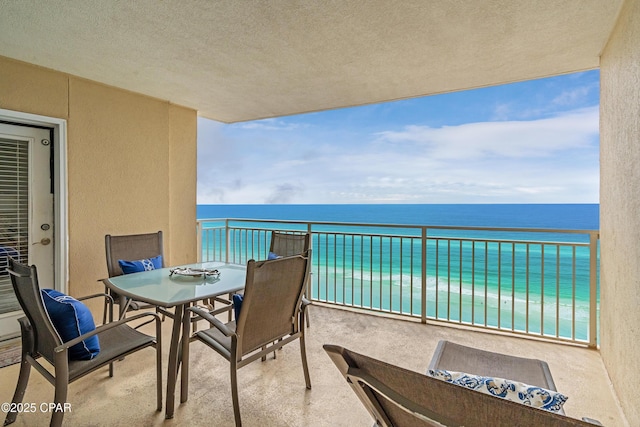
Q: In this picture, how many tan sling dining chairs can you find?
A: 4